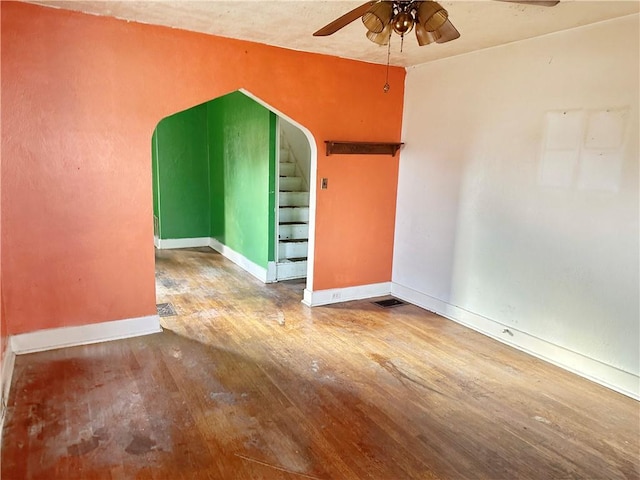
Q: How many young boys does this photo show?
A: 0